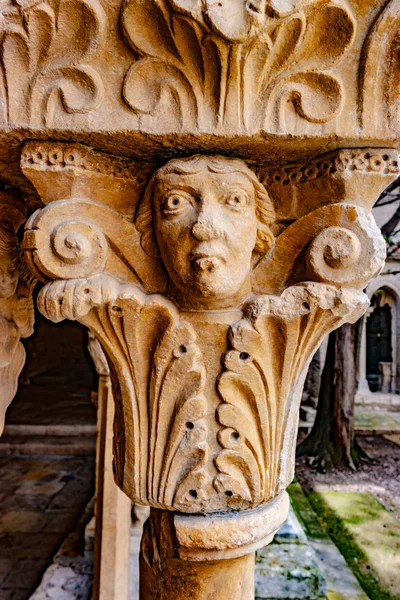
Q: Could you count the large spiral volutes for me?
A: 2